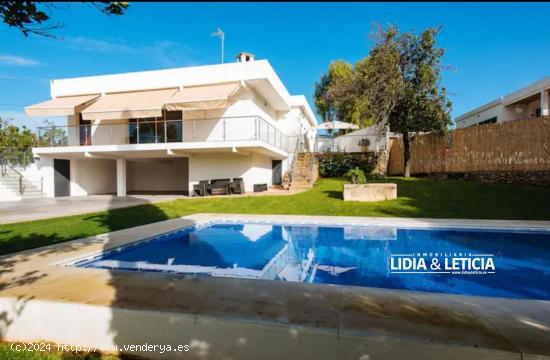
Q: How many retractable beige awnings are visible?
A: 3